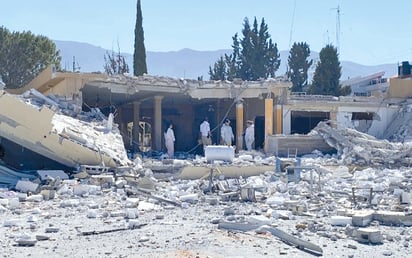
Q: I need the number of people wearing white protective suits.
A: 3